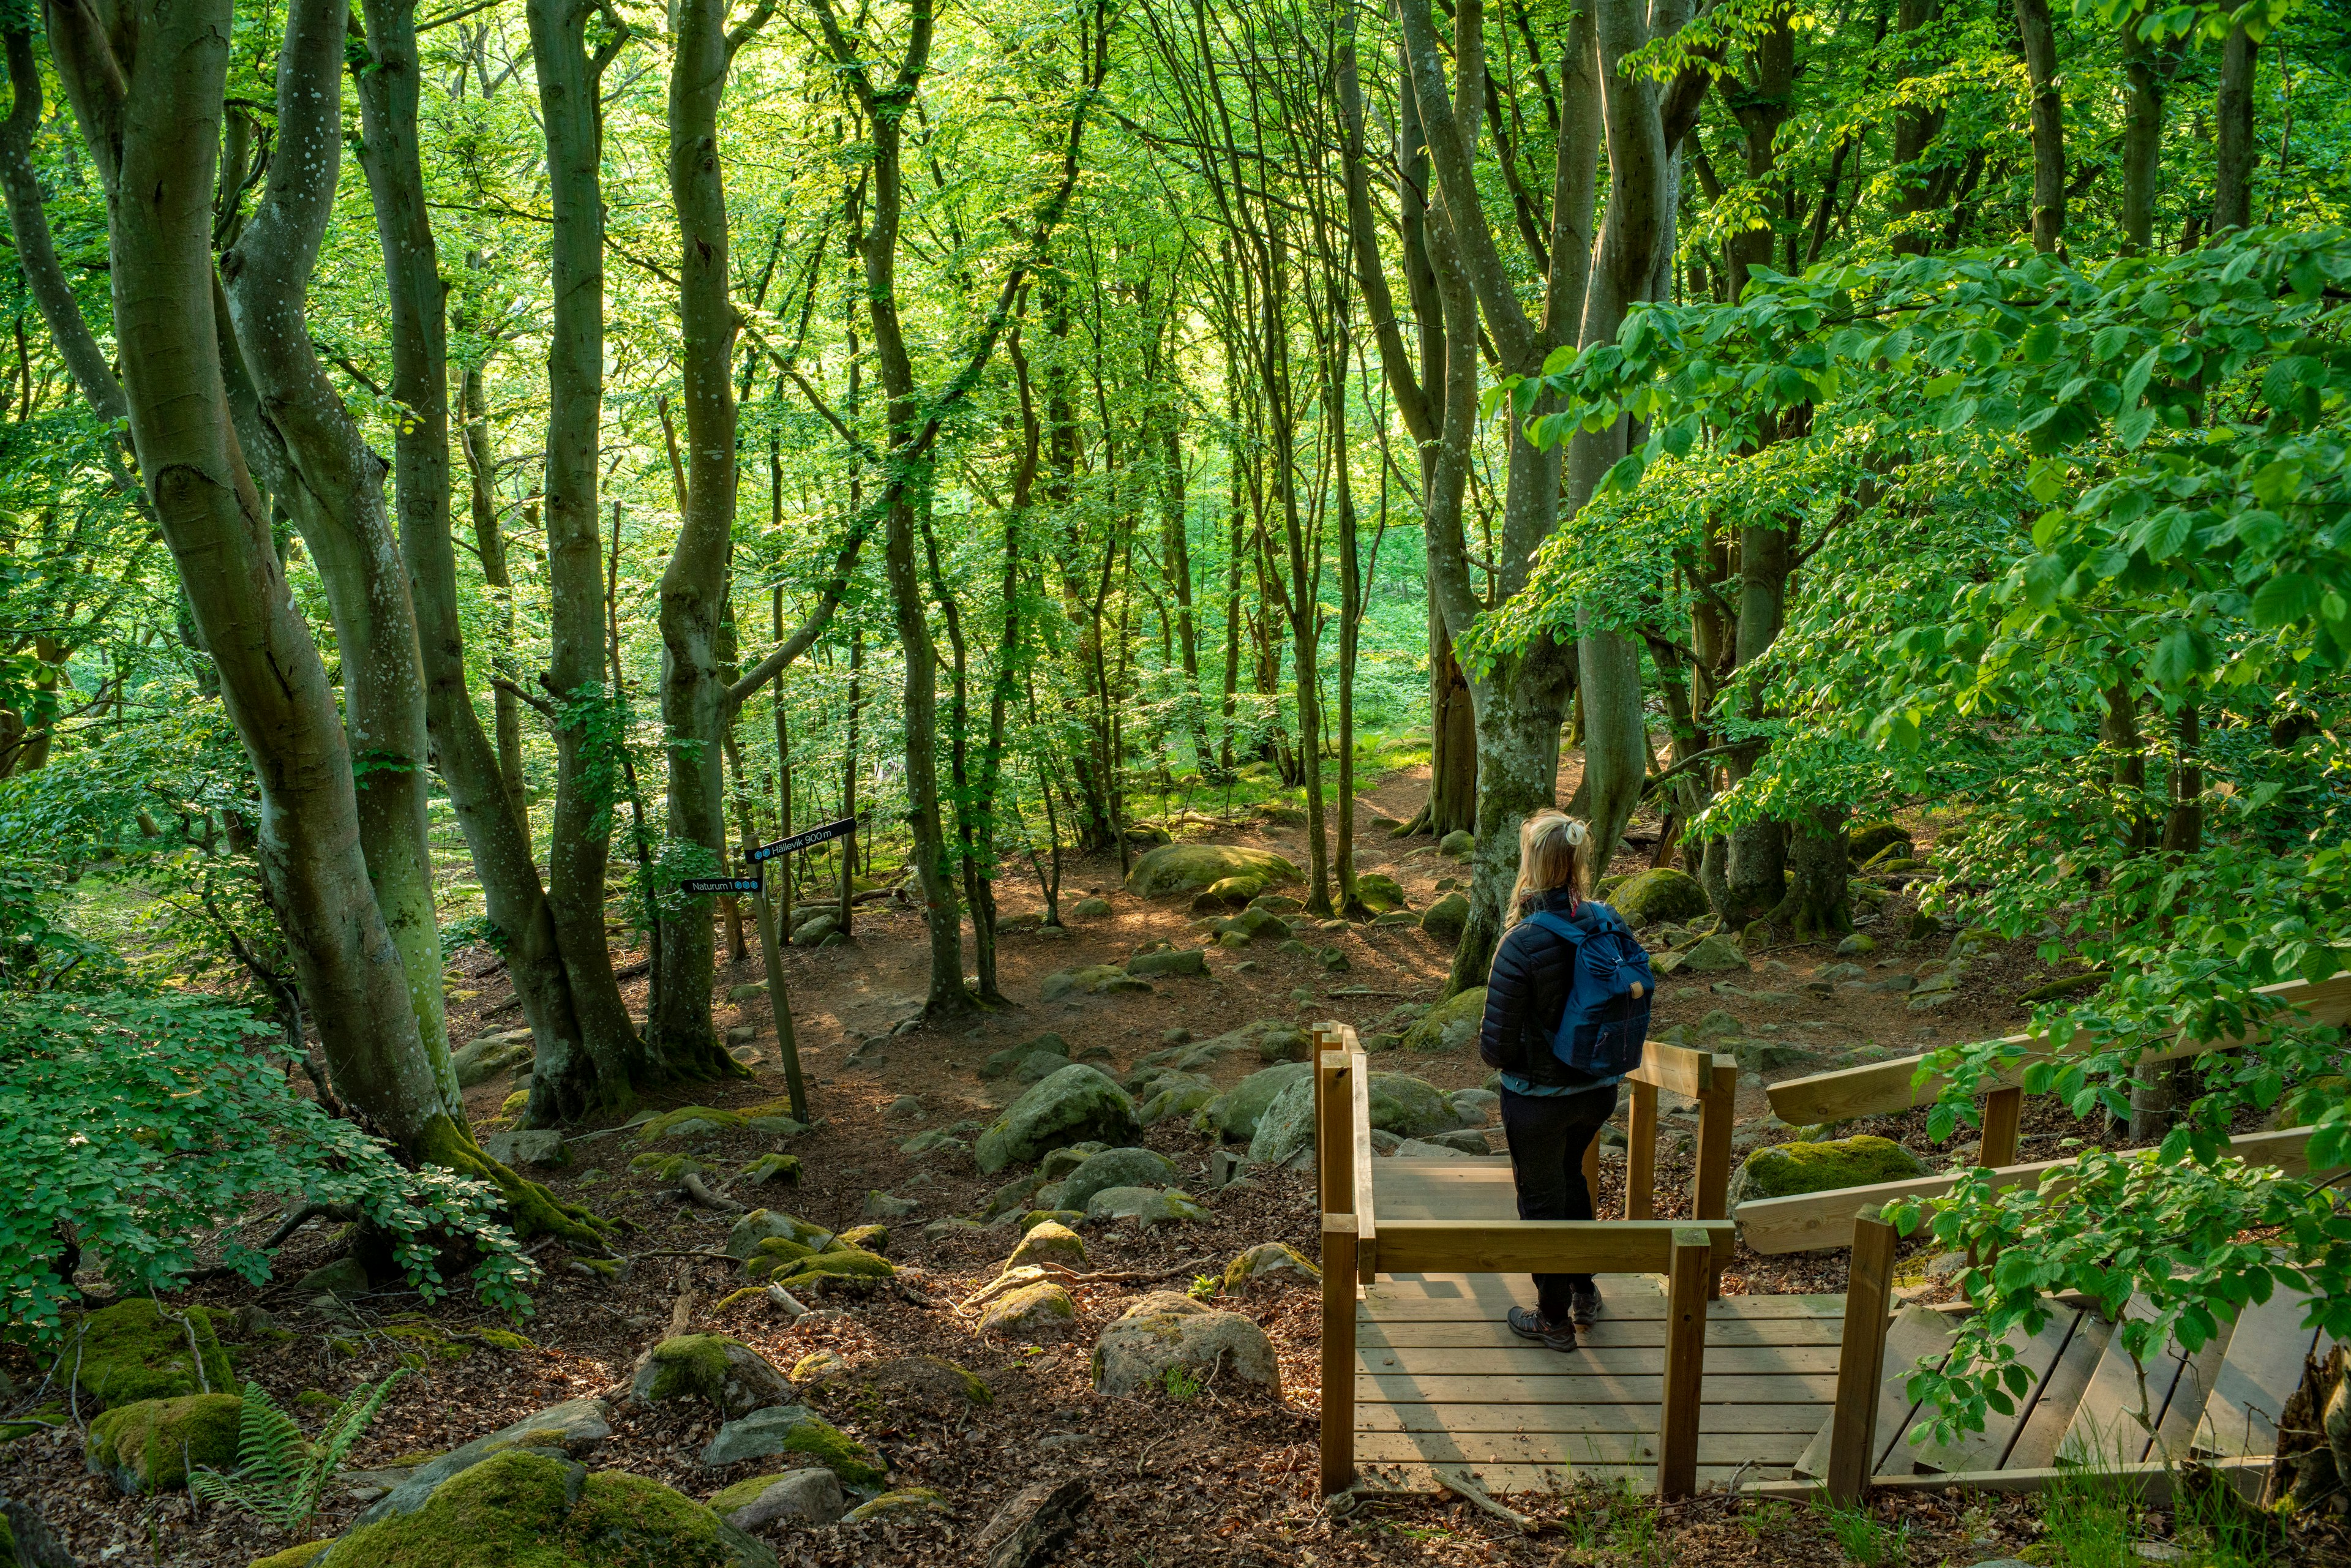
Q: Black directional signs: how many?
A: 2